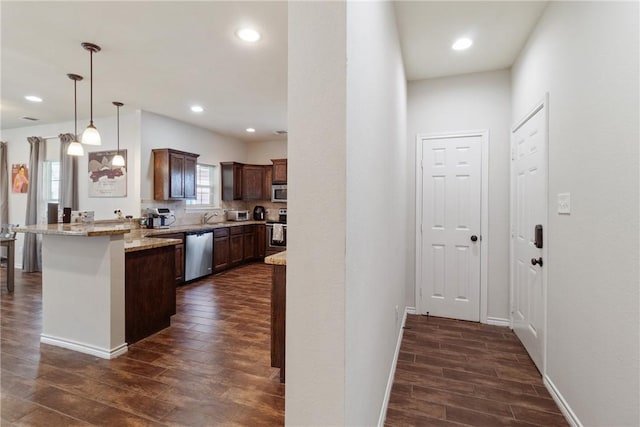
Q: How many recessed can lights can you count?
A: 5